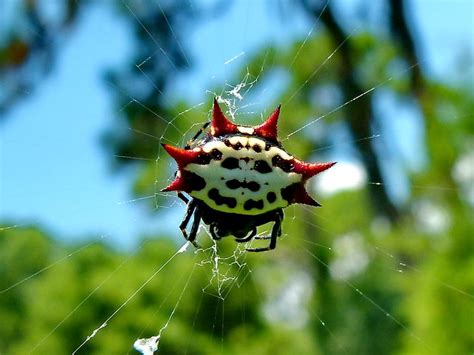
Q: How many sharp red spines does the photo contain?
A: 6